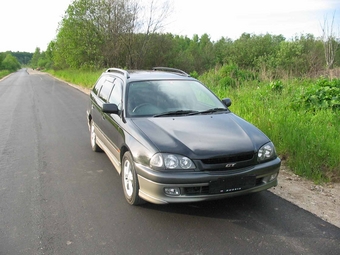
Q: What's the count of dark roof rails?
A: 2